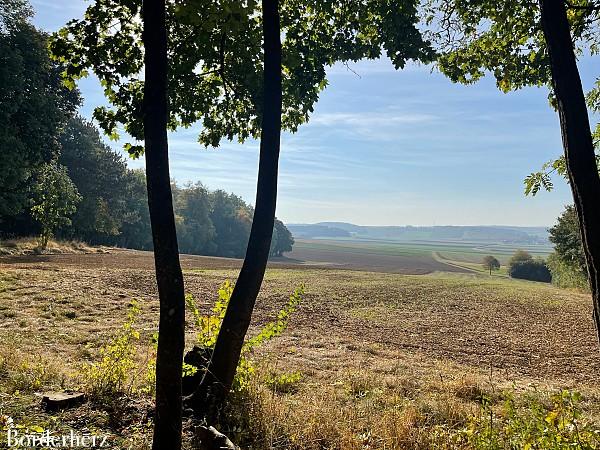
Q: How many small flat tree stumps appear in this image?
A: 1